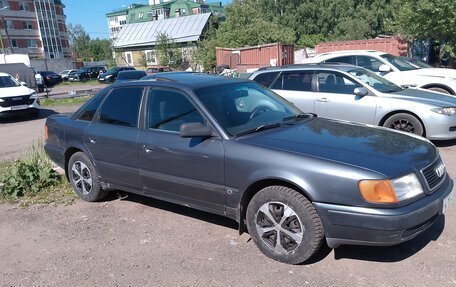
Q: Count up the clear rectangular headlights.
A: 1